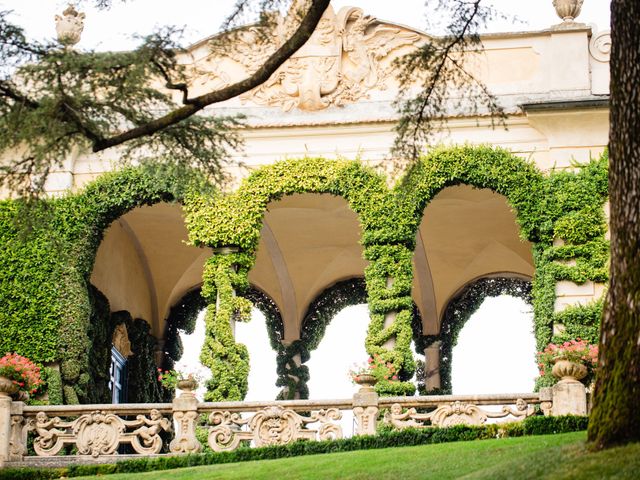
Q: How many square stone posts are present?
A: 4